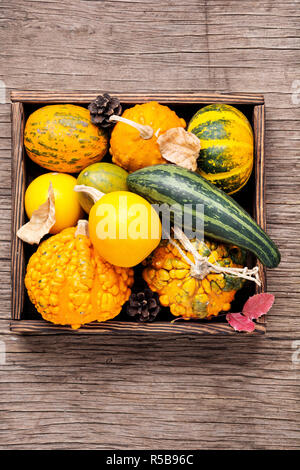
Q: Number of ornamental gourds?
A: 9